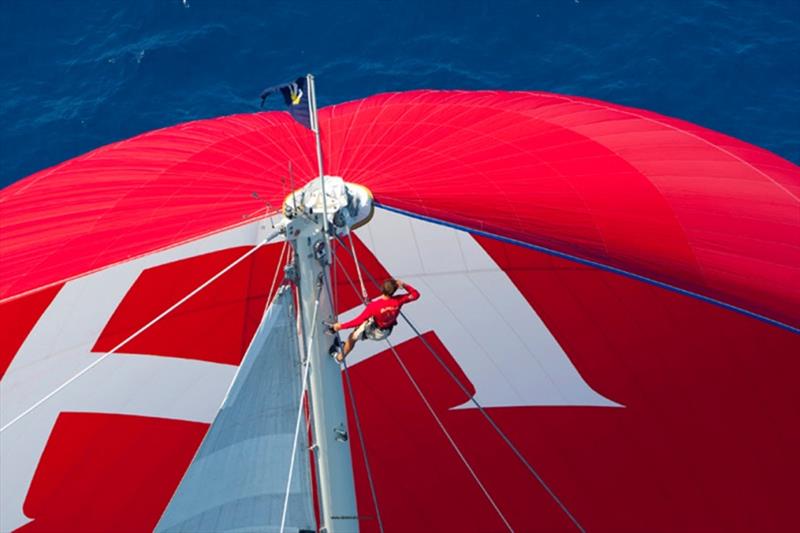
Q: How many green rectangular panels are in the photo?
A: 0